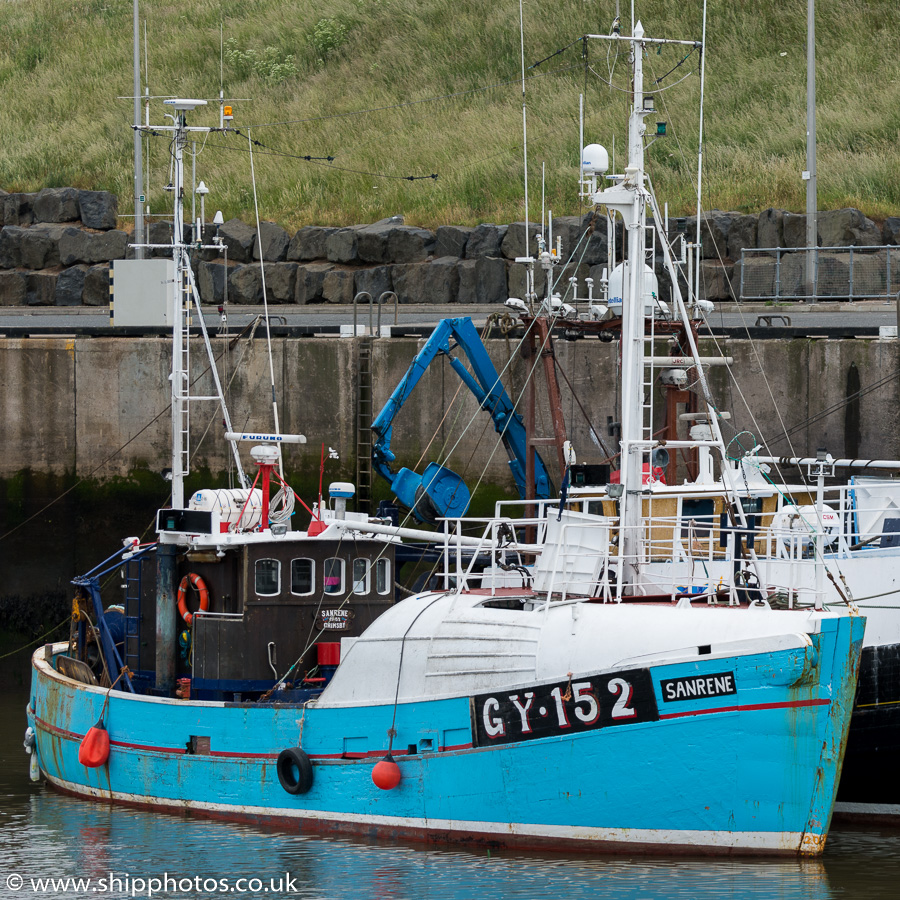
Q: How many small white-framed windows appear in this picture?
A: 5